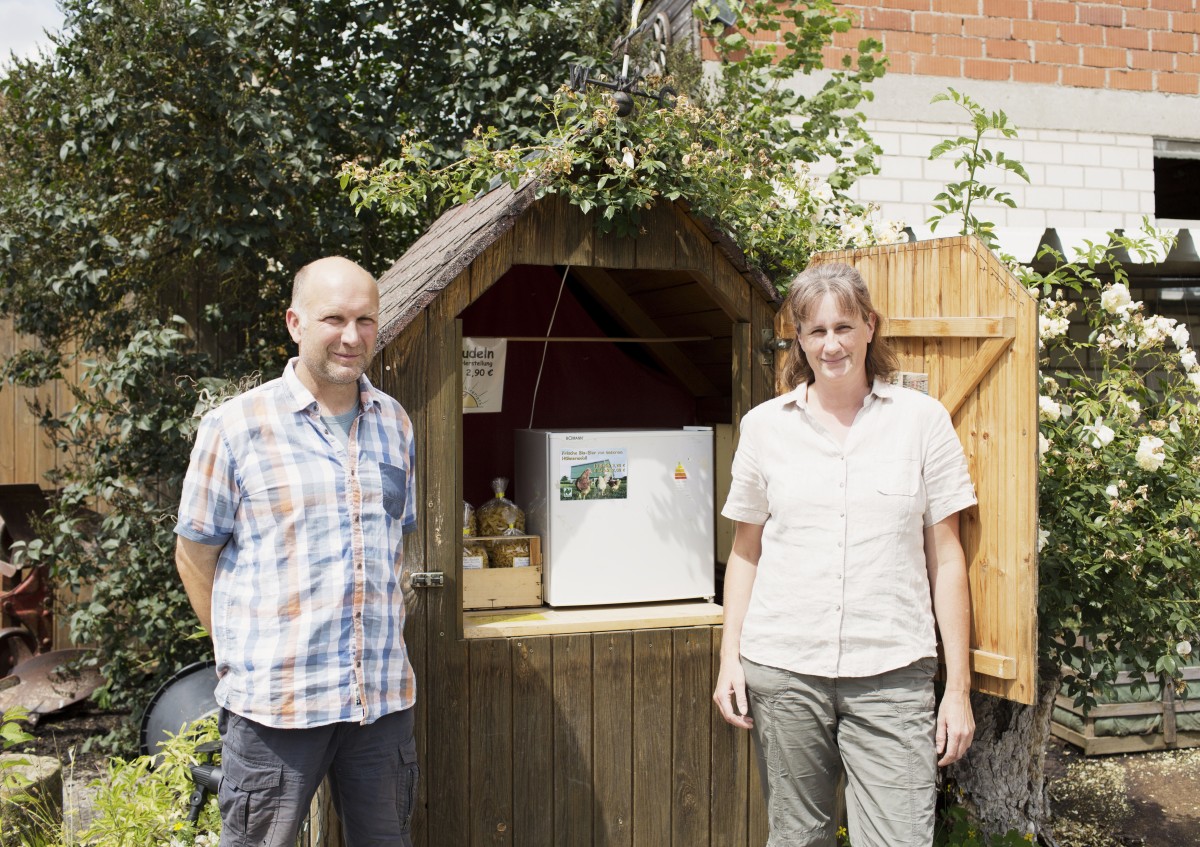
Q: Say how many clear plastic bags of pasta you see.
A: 4